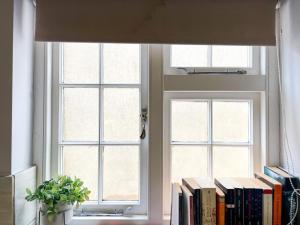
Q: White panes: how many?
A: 12